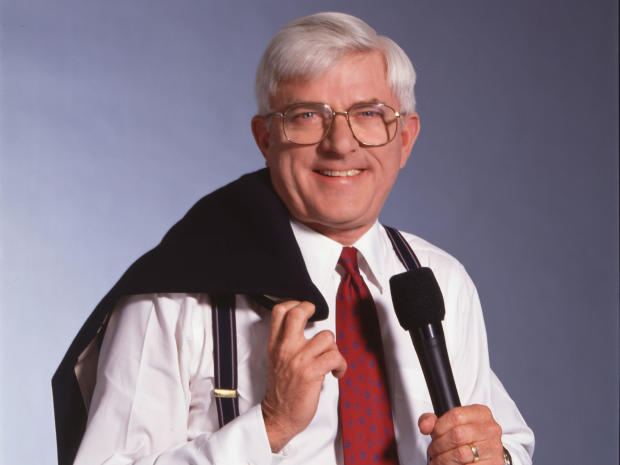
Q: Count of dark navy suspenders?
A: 2